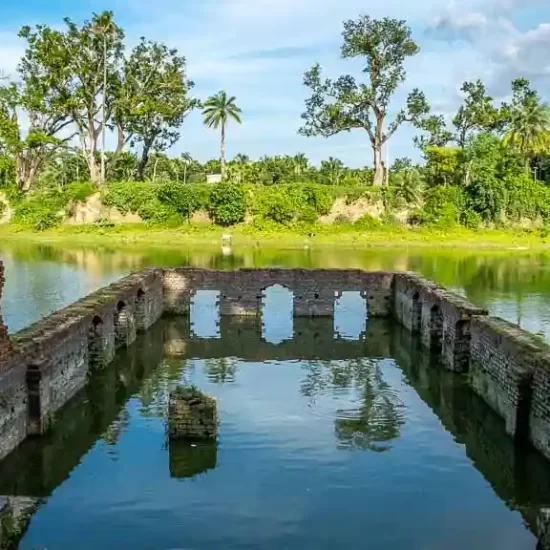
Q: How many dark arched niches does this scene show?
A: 6